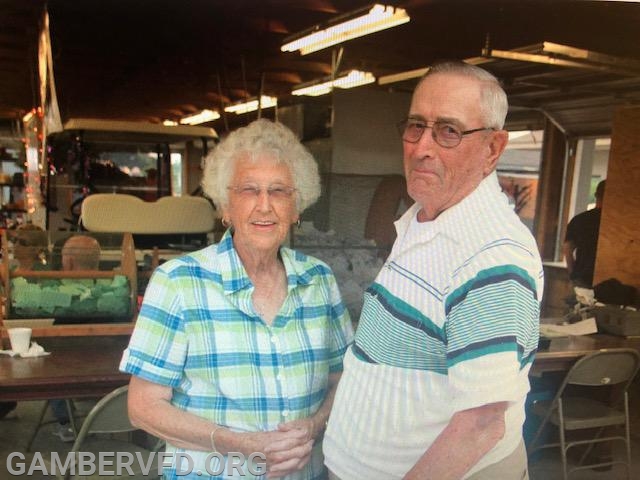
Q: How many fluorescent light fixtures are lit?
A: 5